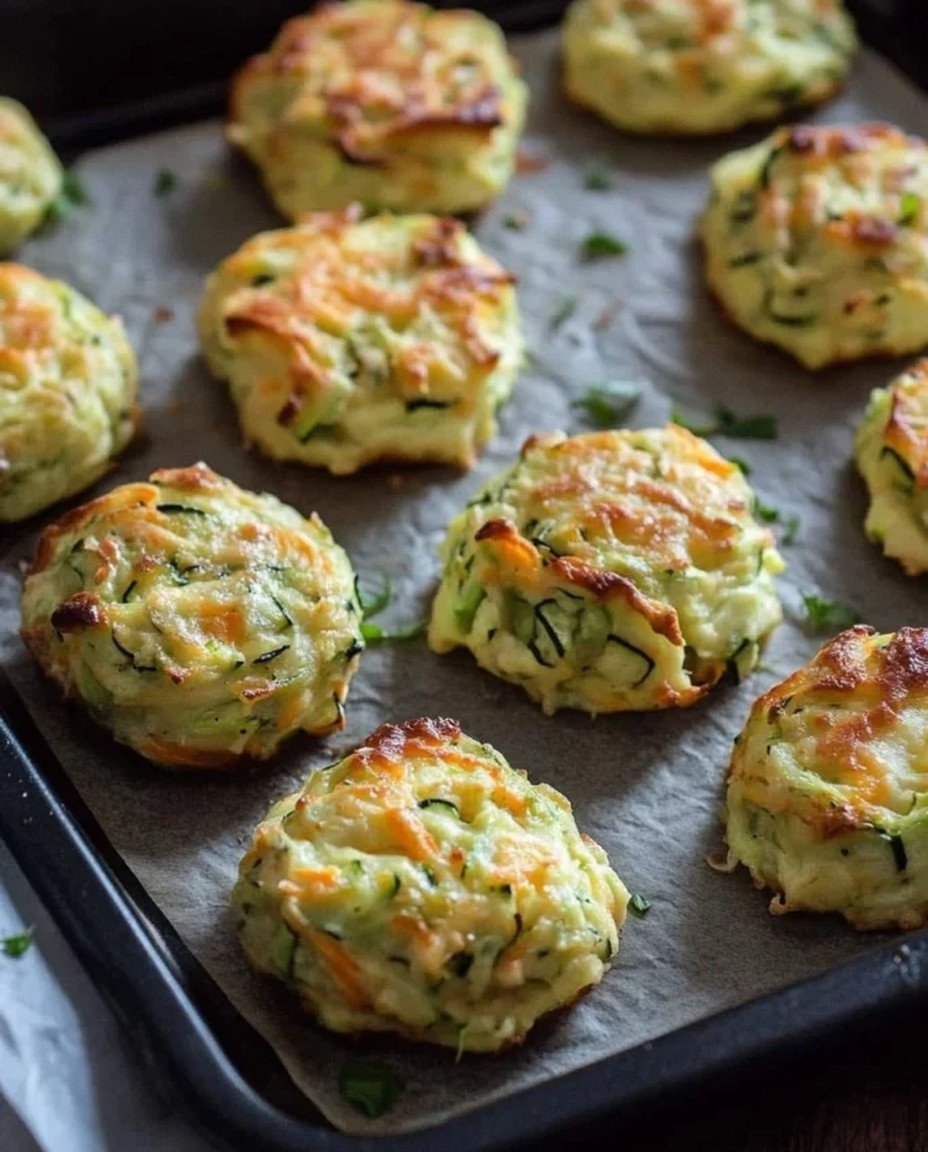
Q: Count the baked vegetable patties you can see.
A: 11